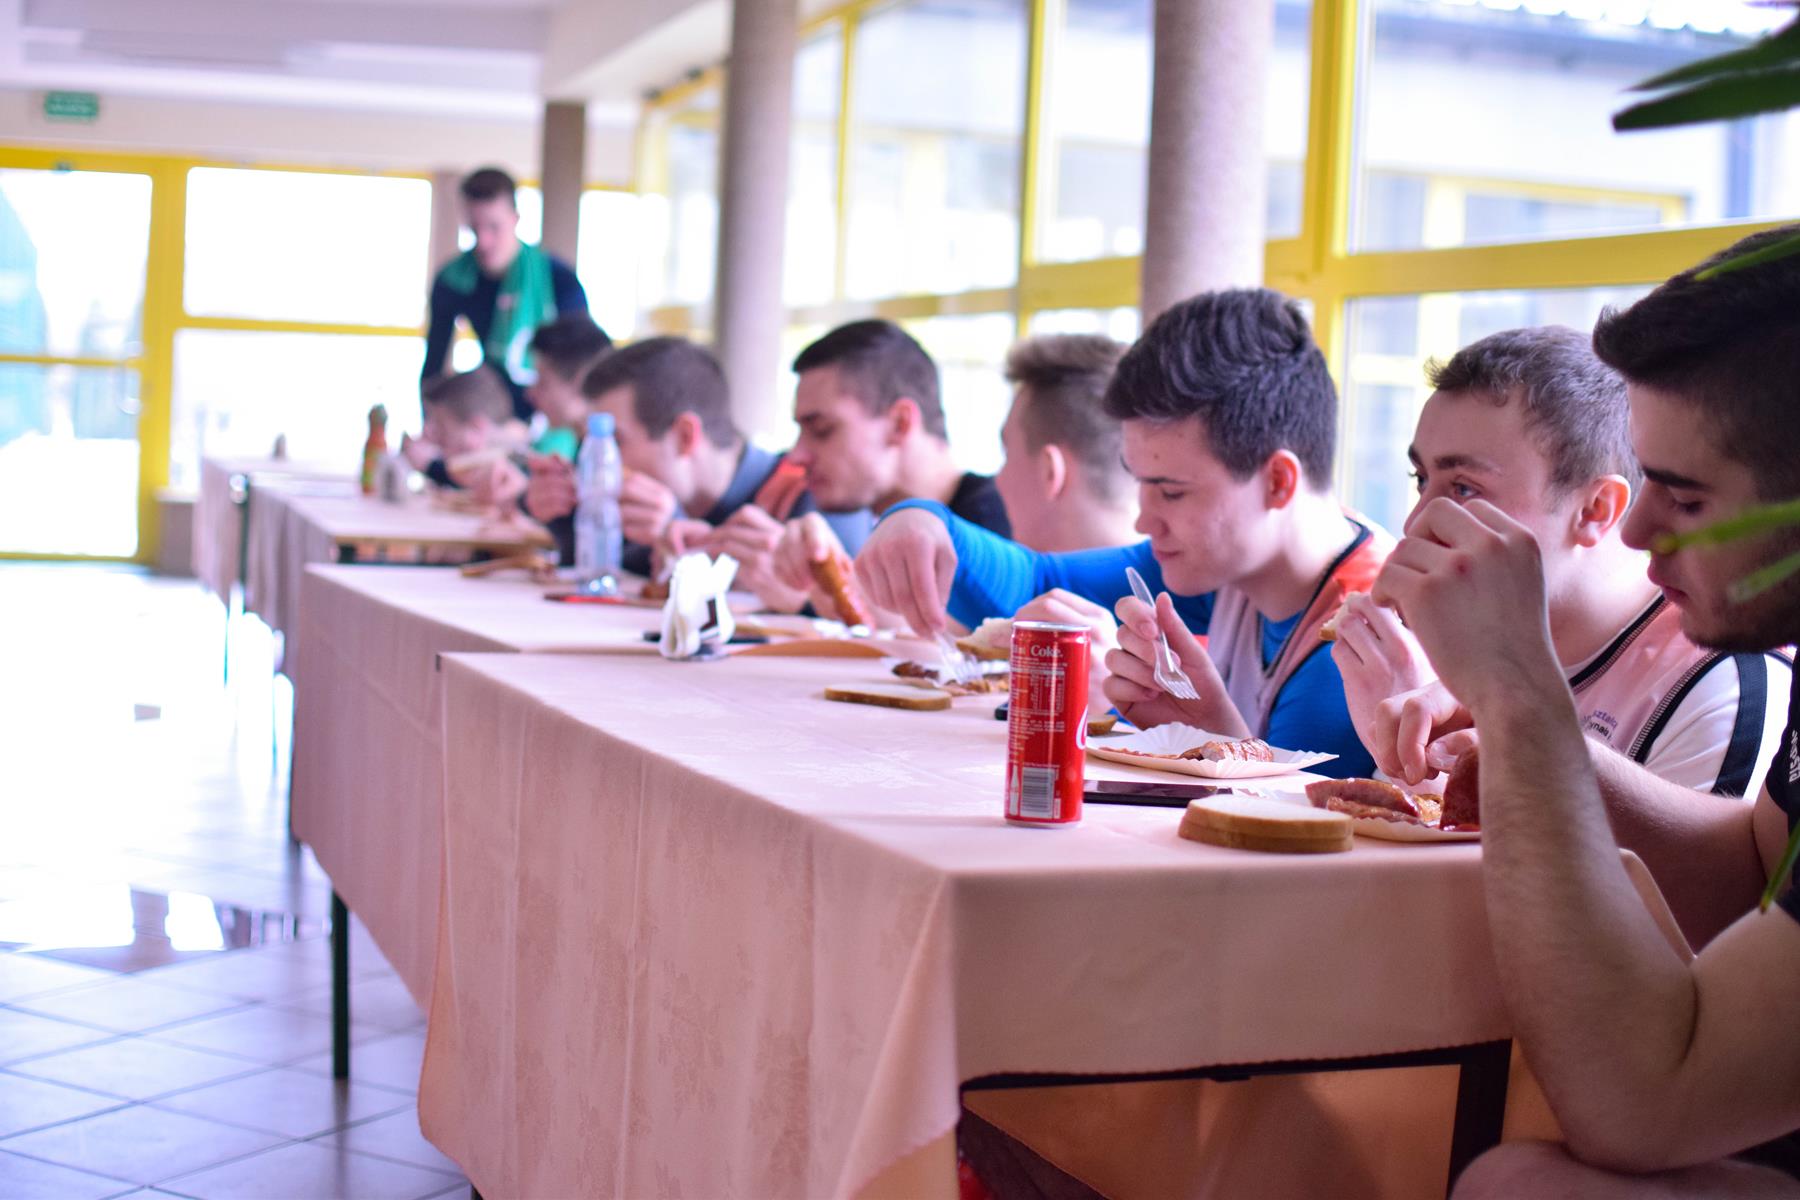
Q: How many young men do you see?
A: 9